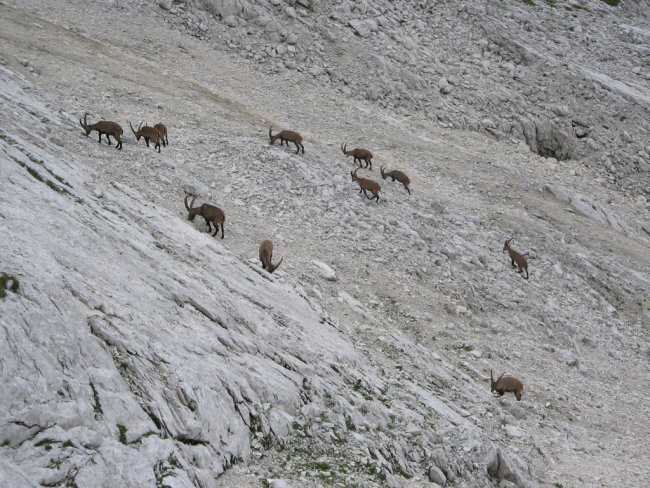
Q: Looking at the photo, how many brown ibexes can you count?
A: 11